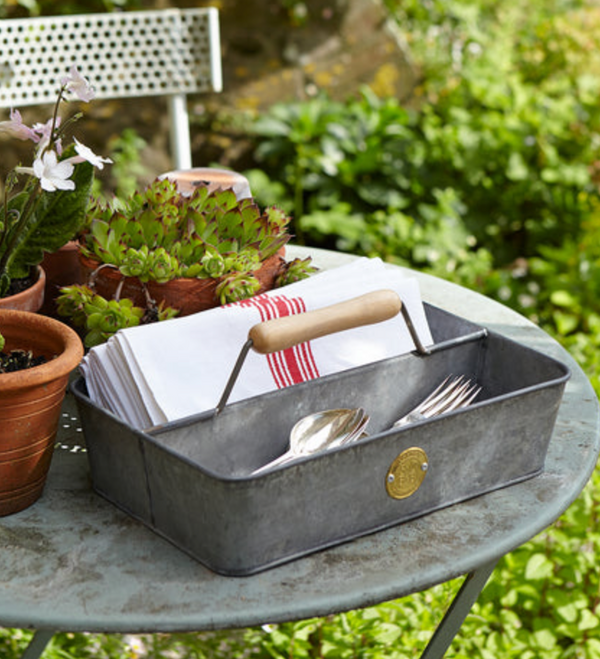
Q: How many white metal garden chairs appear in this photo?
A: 1